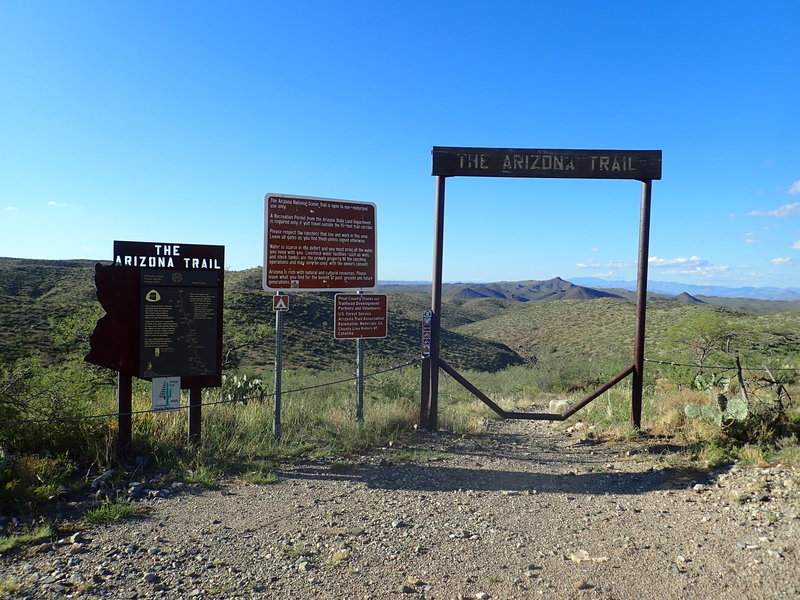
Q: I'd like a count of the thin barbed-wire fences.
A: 2